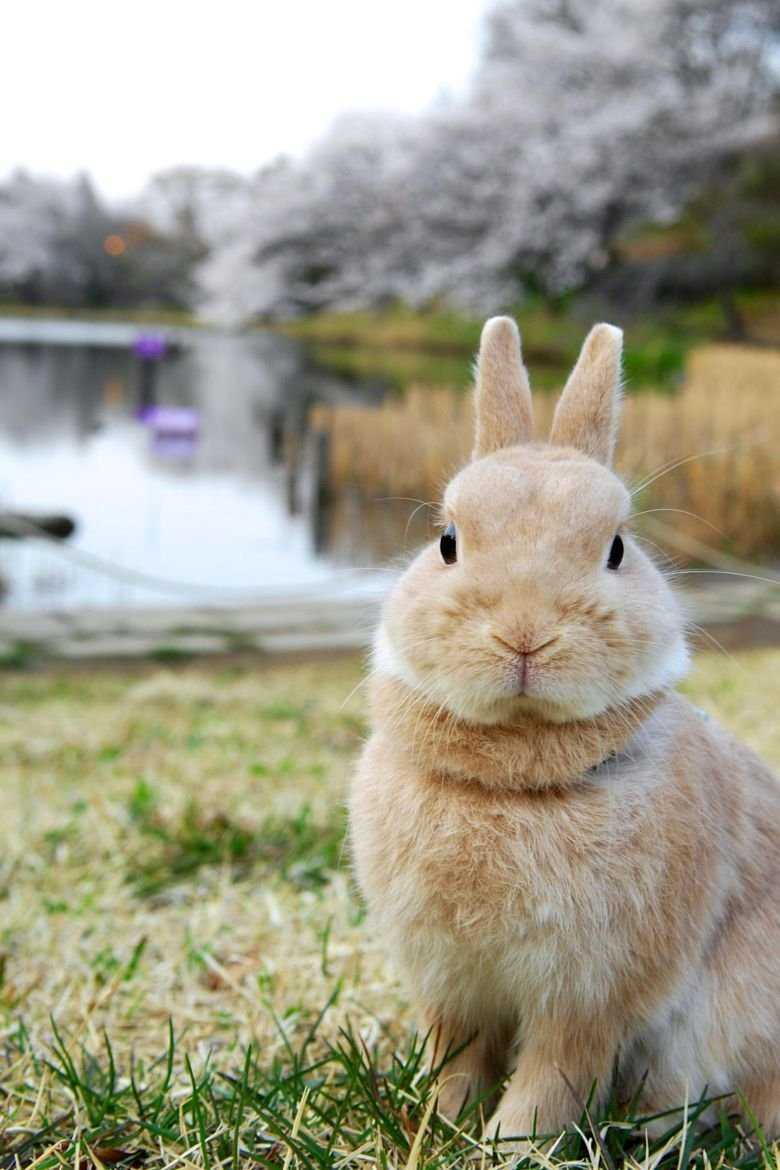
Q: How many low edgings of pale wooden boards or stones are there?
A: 1